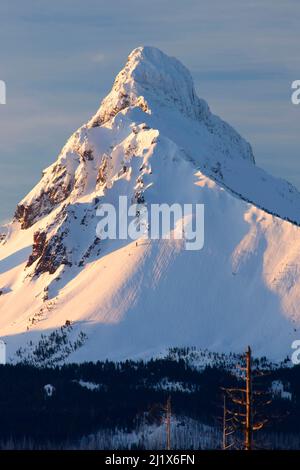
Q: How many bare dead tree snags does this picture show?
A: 3